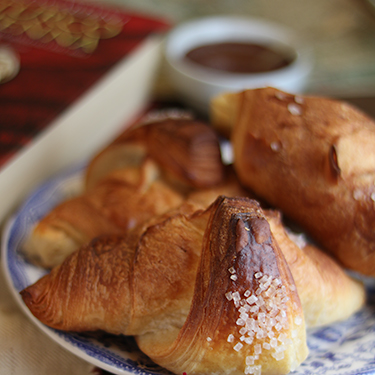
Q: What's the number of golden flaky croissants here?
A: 4